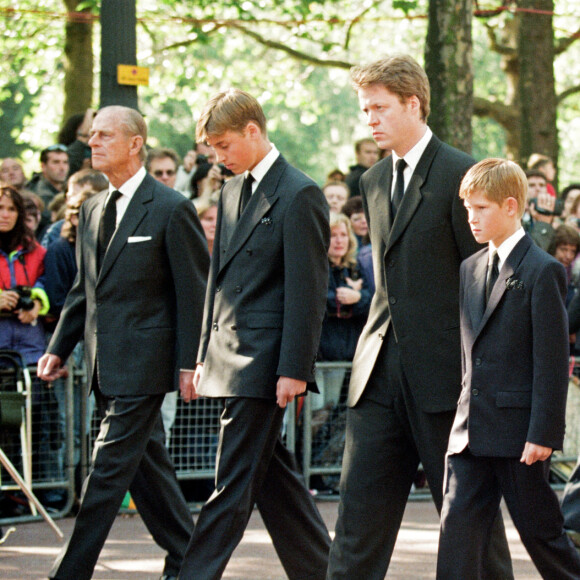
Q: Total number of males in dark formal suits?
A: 4